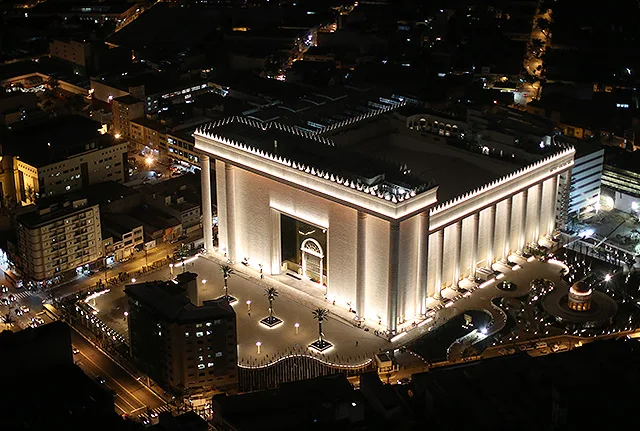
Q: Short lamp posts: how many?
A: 7